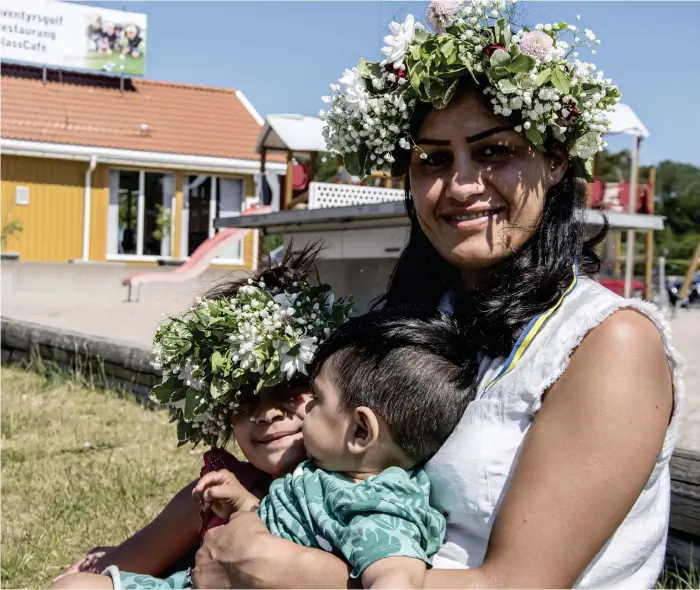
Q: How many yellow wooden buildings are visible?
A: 1